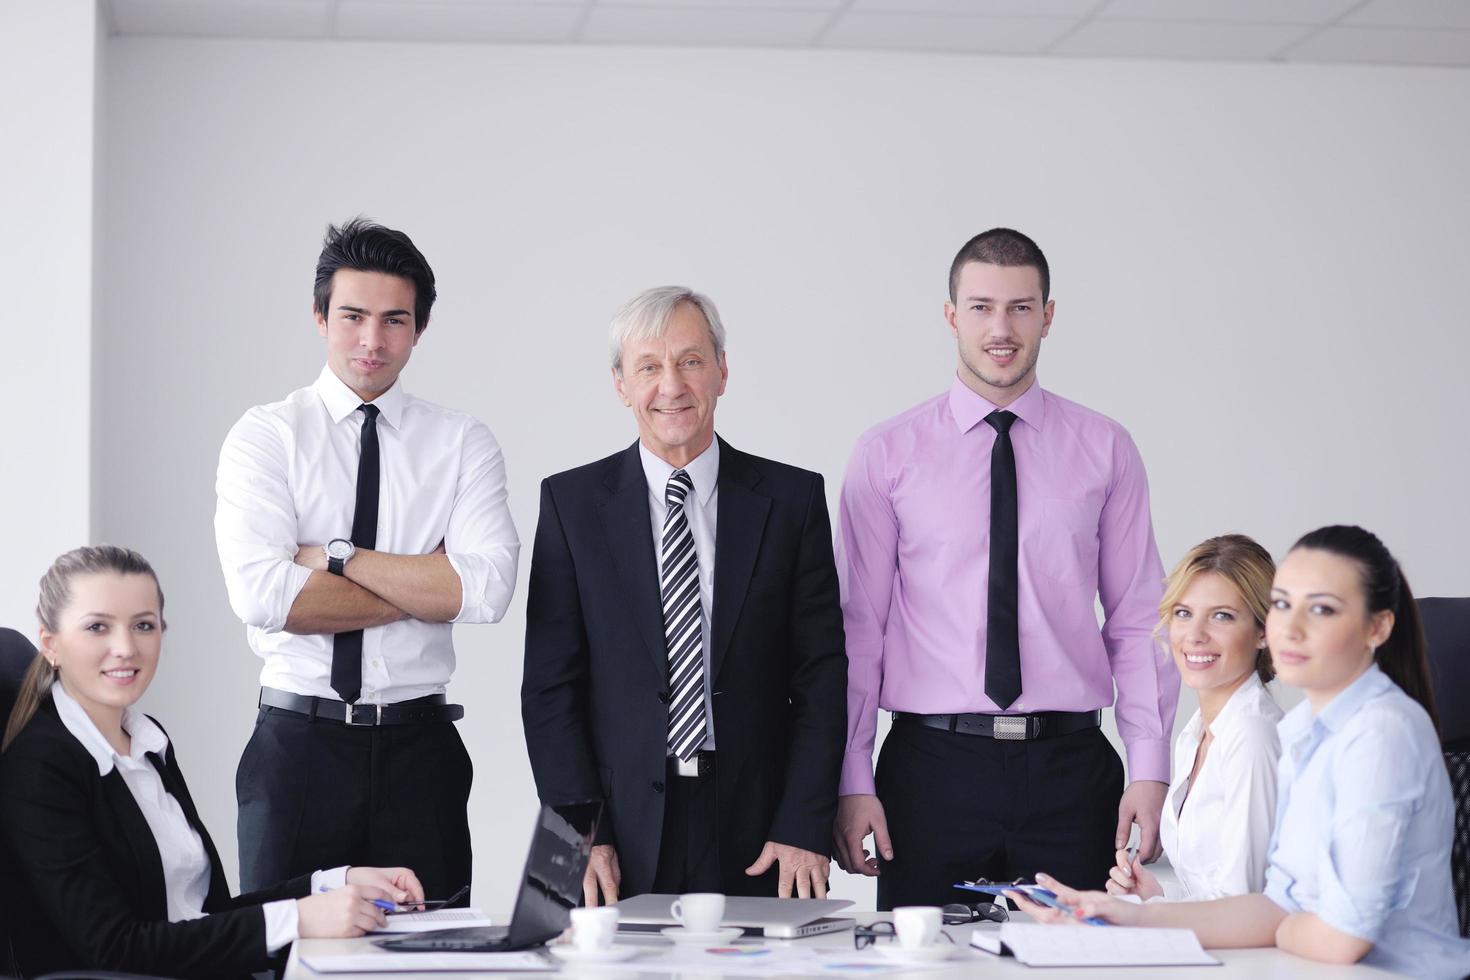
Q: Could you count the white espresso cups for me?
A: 3